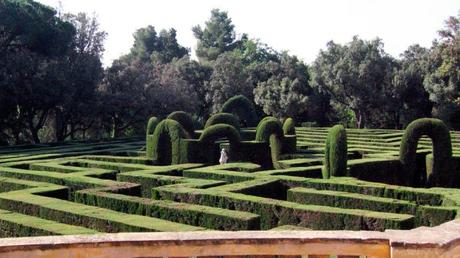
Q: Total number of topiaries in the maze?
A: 10